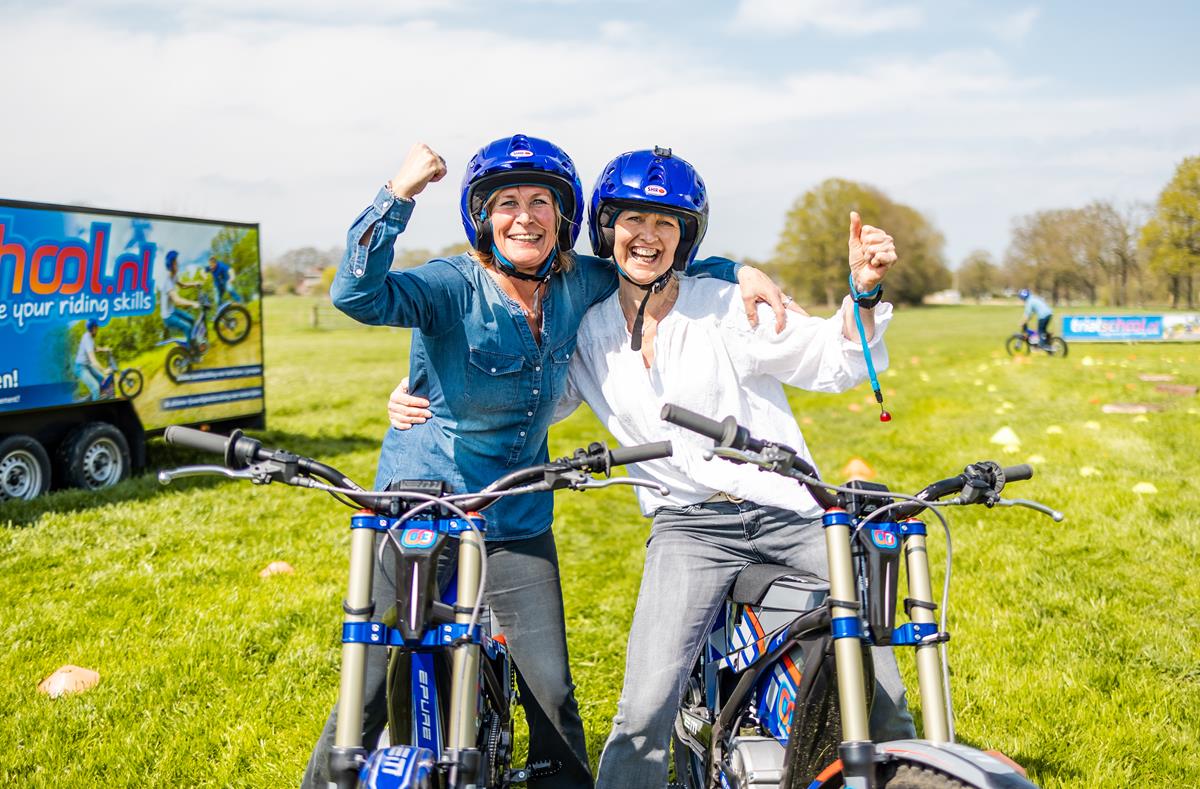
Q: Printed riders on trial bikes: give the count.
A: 2